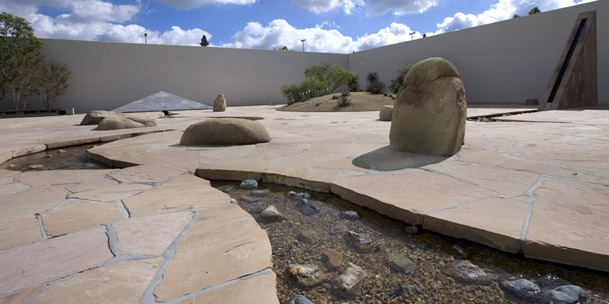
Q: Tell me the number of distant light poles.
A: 3